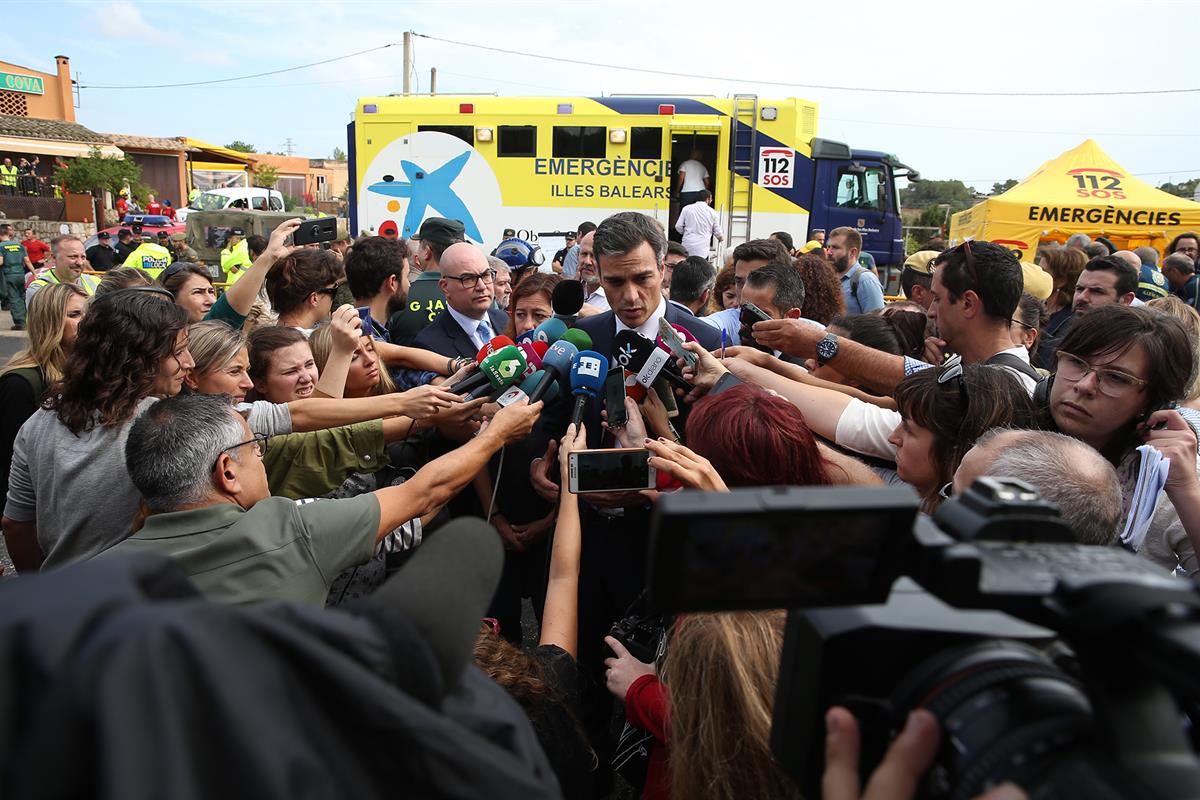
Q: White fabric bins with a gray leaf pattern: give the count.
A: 0